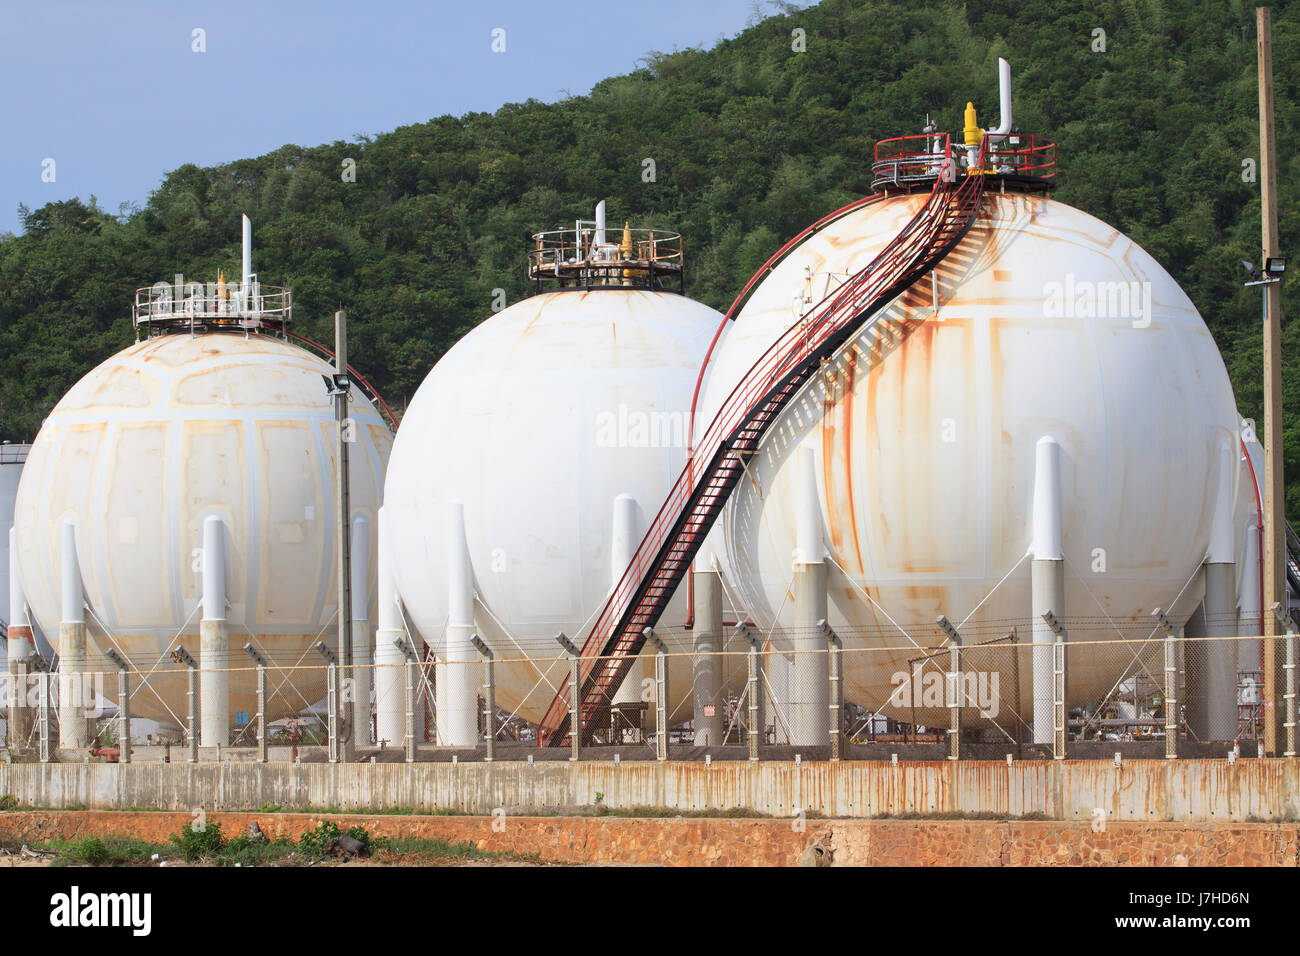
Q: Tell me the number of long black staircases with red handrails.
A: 1